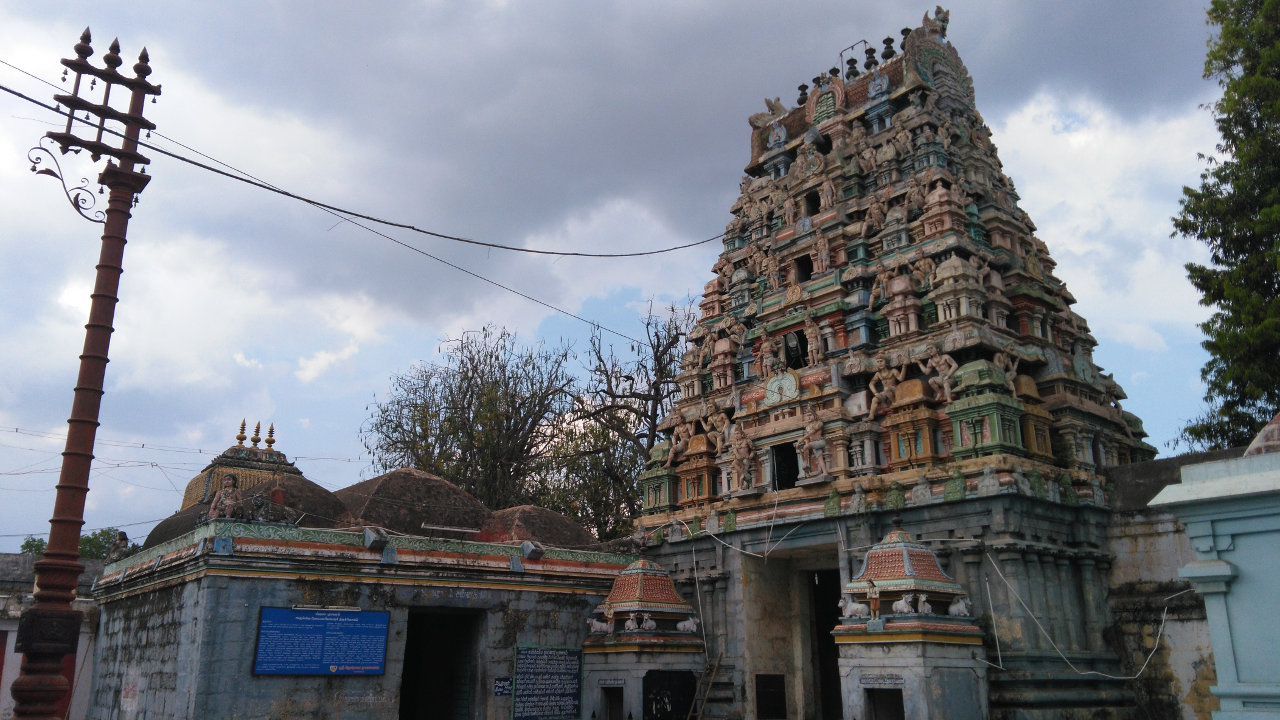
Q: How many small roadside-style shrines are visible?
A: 2